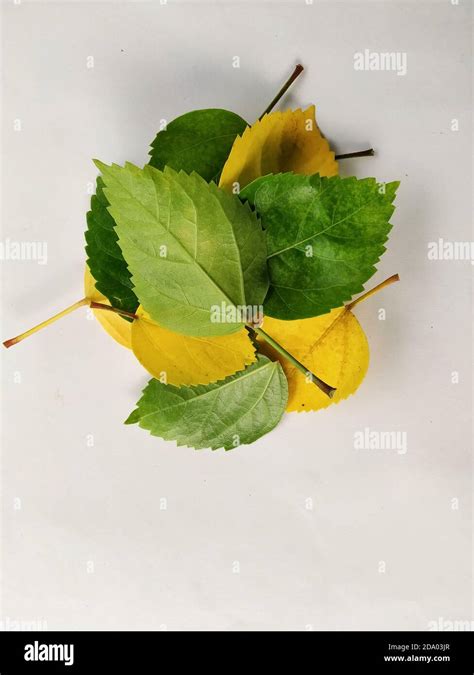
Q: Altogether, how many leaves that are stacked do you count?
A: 9